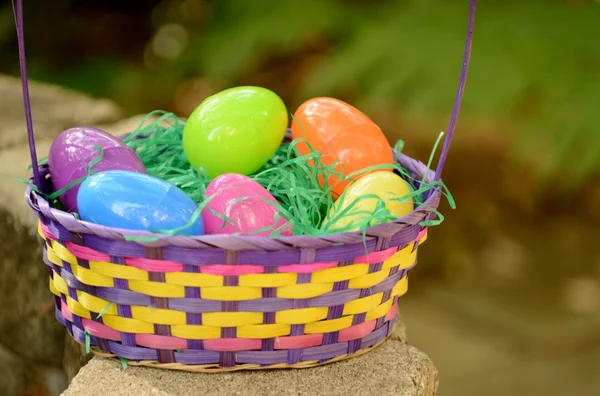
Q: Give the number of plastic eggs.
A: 6